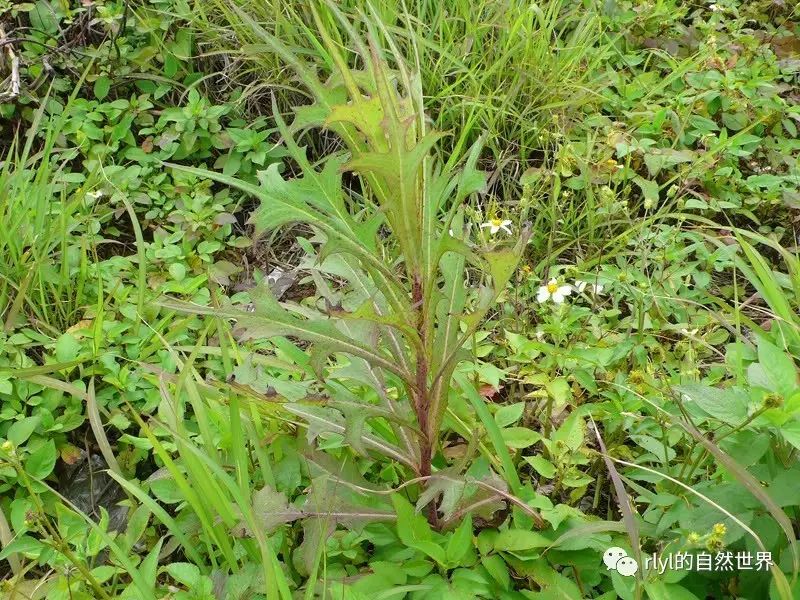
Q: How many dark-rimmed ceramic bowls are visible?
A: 0